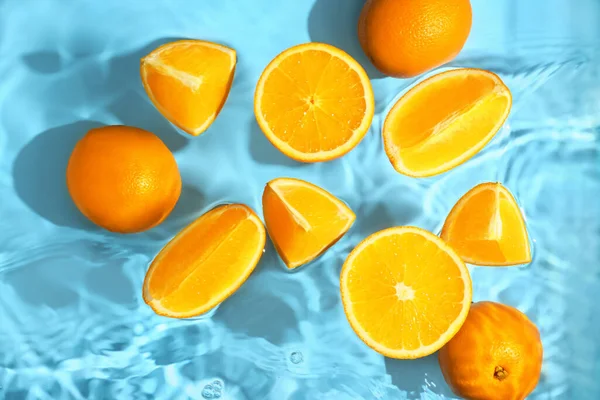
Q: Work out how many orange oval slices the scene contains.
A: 2